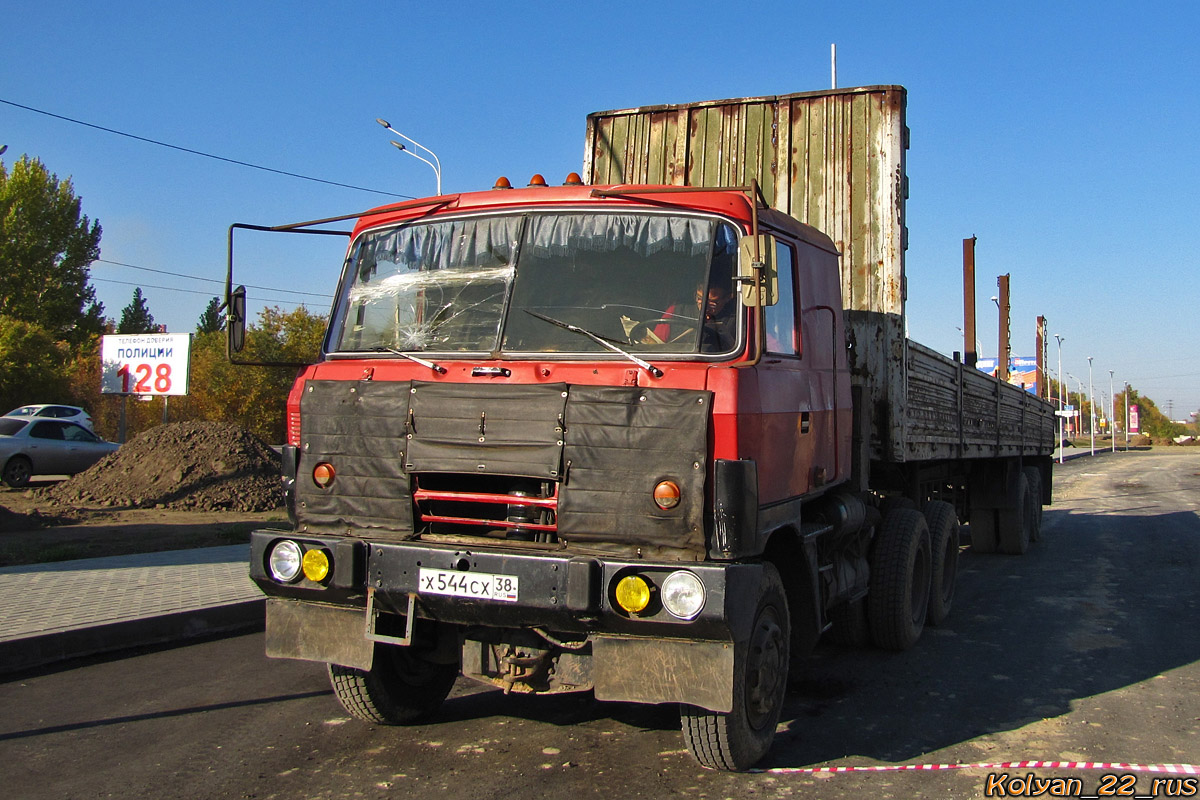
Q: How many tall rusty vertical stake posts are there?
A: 3